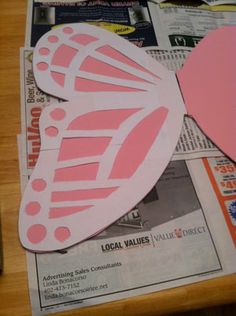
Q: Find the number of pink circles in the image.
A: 10